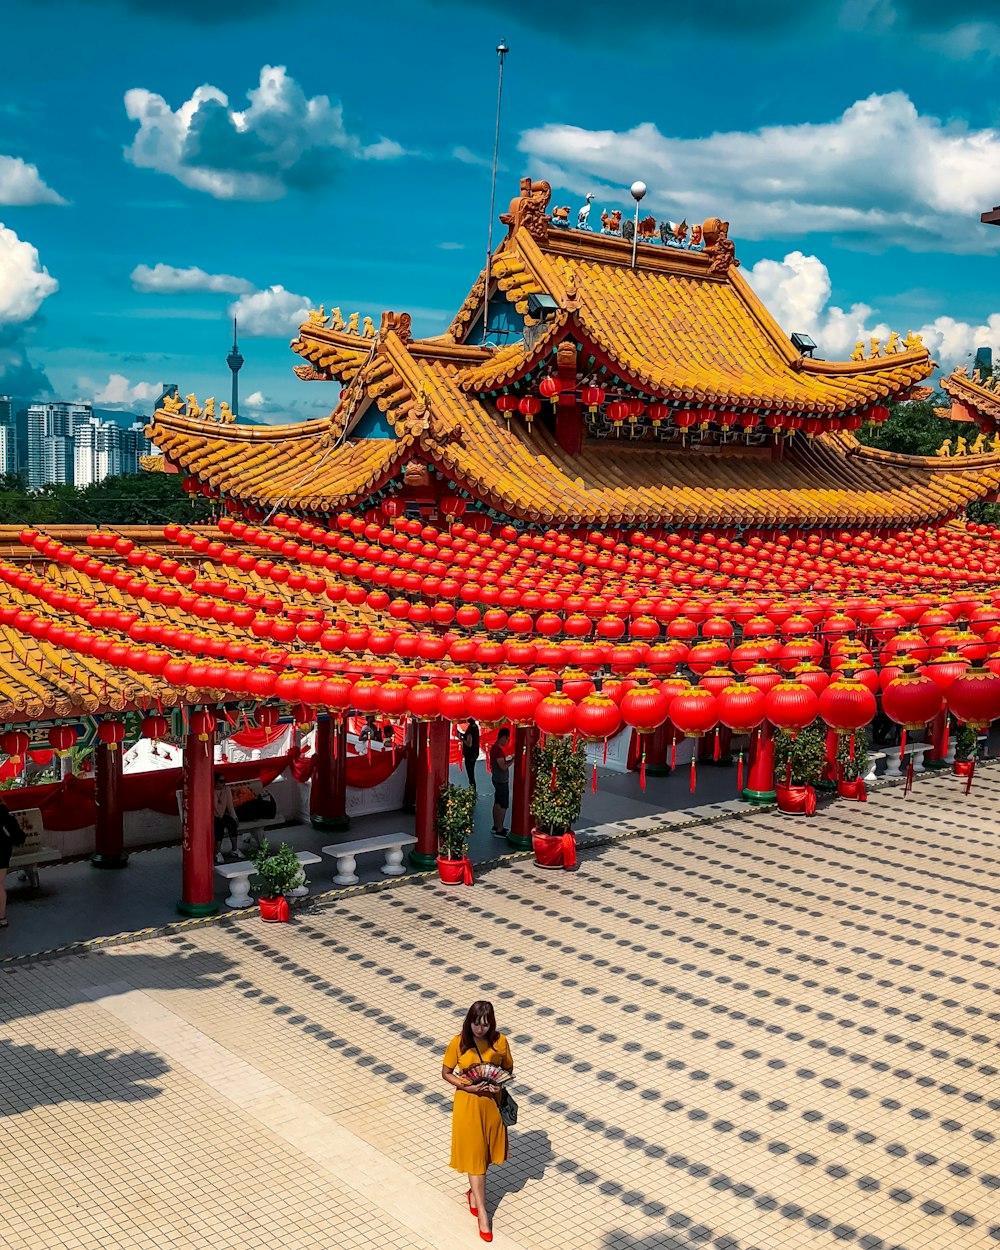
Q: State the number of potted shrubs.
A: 6